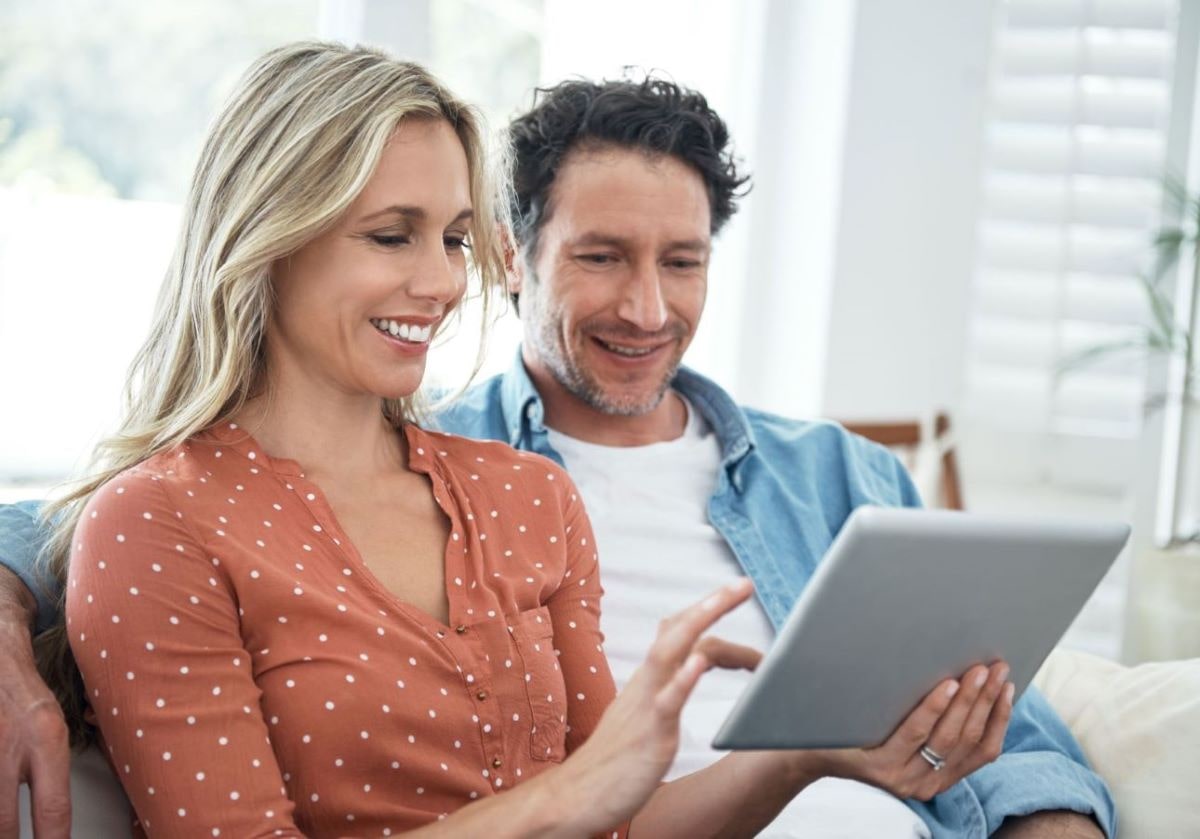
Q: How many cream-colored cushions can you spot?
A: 1